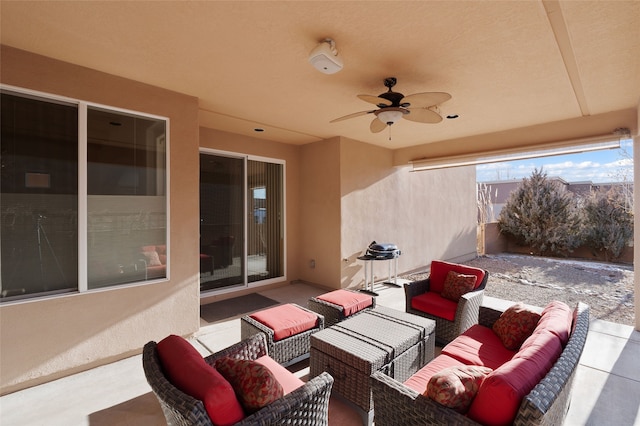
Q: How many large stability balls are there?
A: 0